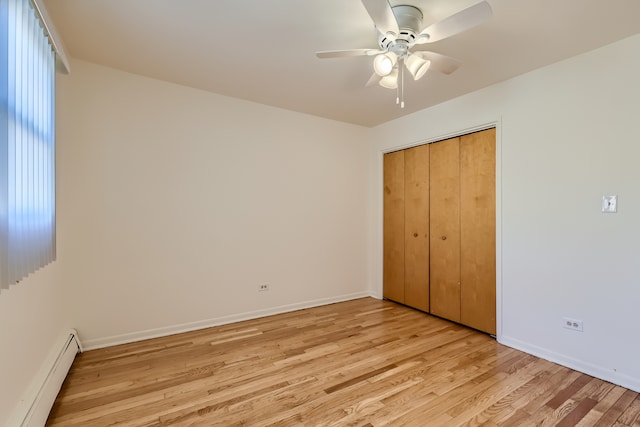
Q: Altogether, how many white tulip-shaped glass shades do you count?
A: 3